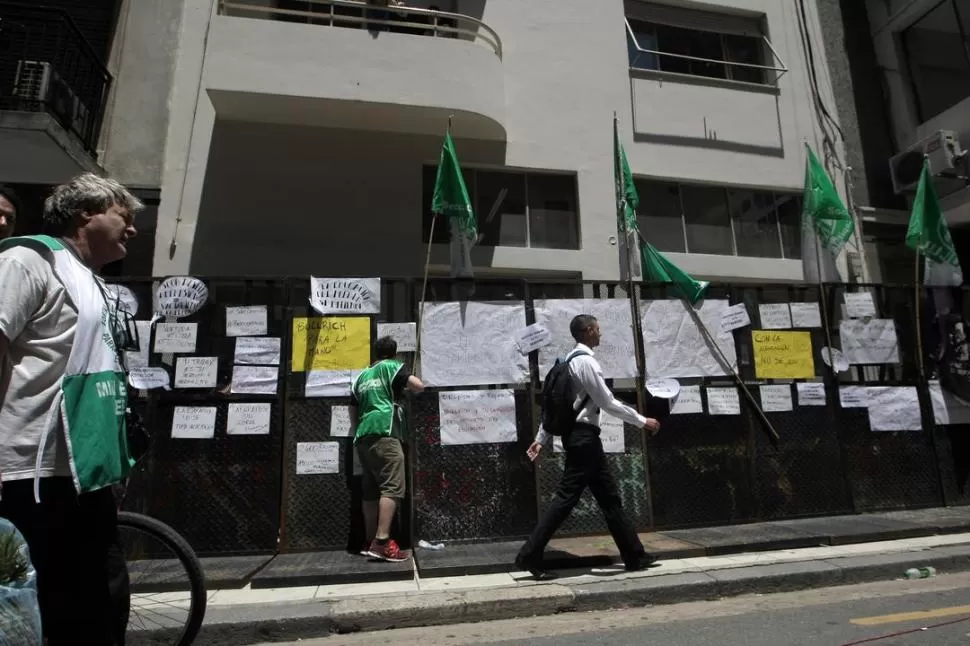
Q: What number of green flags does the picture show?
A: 5